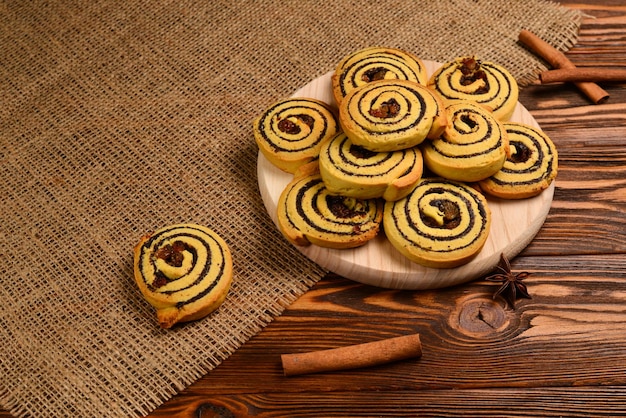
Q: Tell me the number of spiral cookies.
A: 10